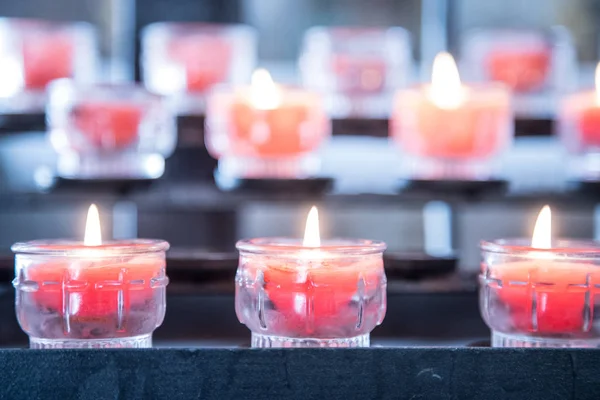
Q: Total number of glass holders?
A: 11